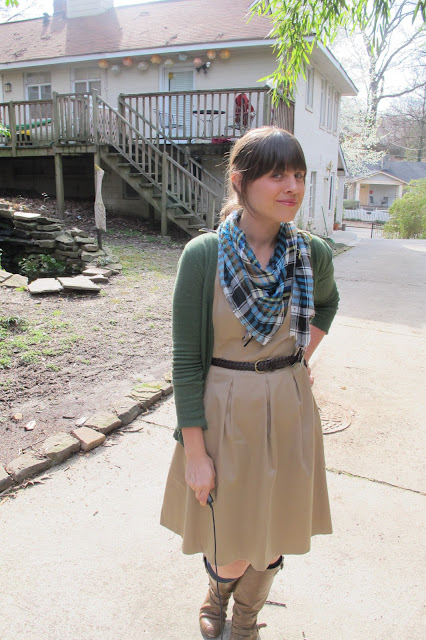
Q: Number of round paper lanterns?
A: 10